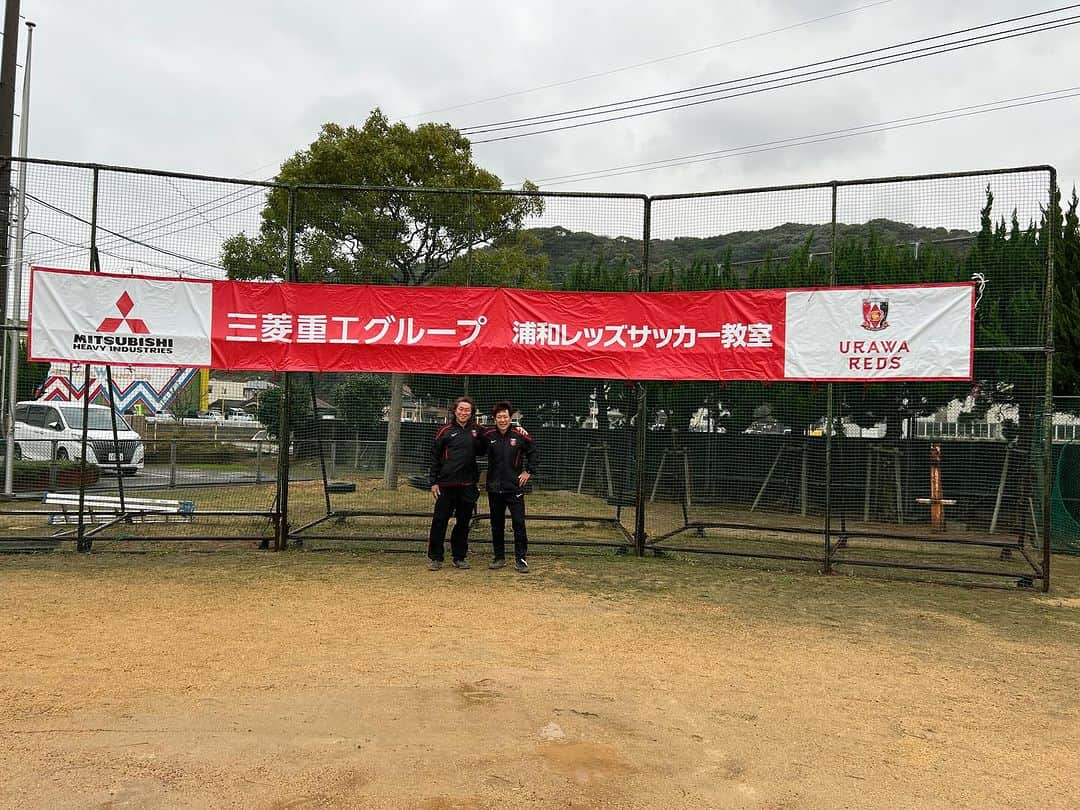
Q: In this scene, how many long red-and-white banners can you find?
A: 1